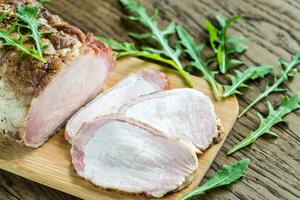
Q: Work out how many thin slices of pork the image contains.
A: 3